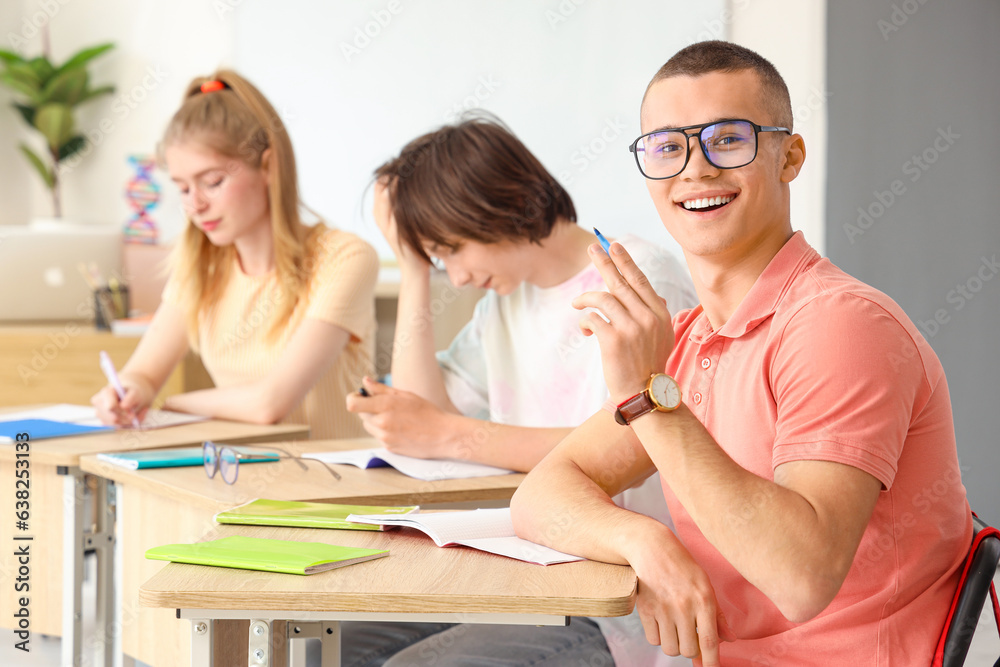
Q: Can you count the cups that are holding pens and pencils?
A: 1